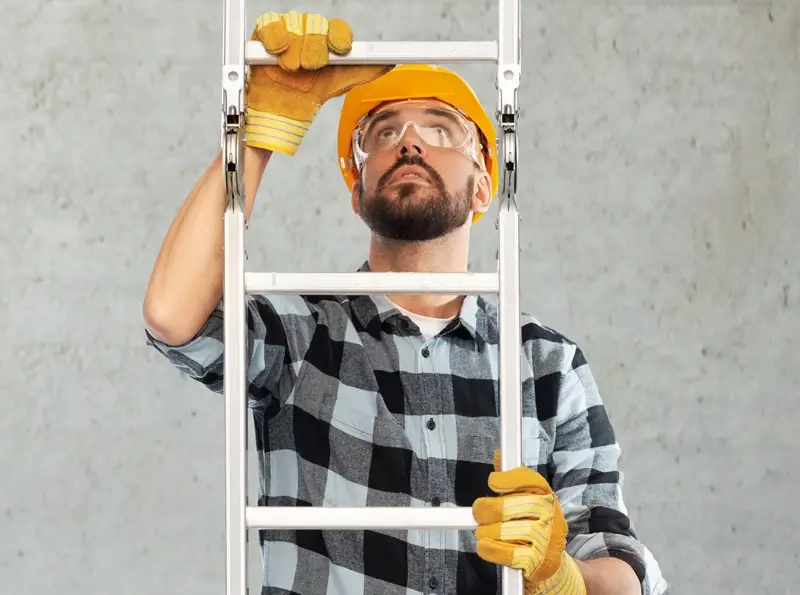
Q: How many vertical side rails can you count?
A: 2